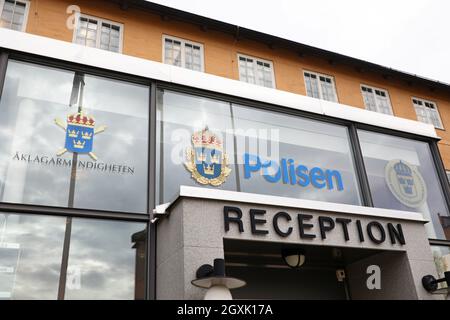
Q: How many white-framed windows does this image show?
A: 7